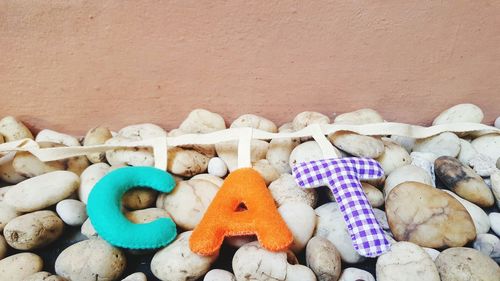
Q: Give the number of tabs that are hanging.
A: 3